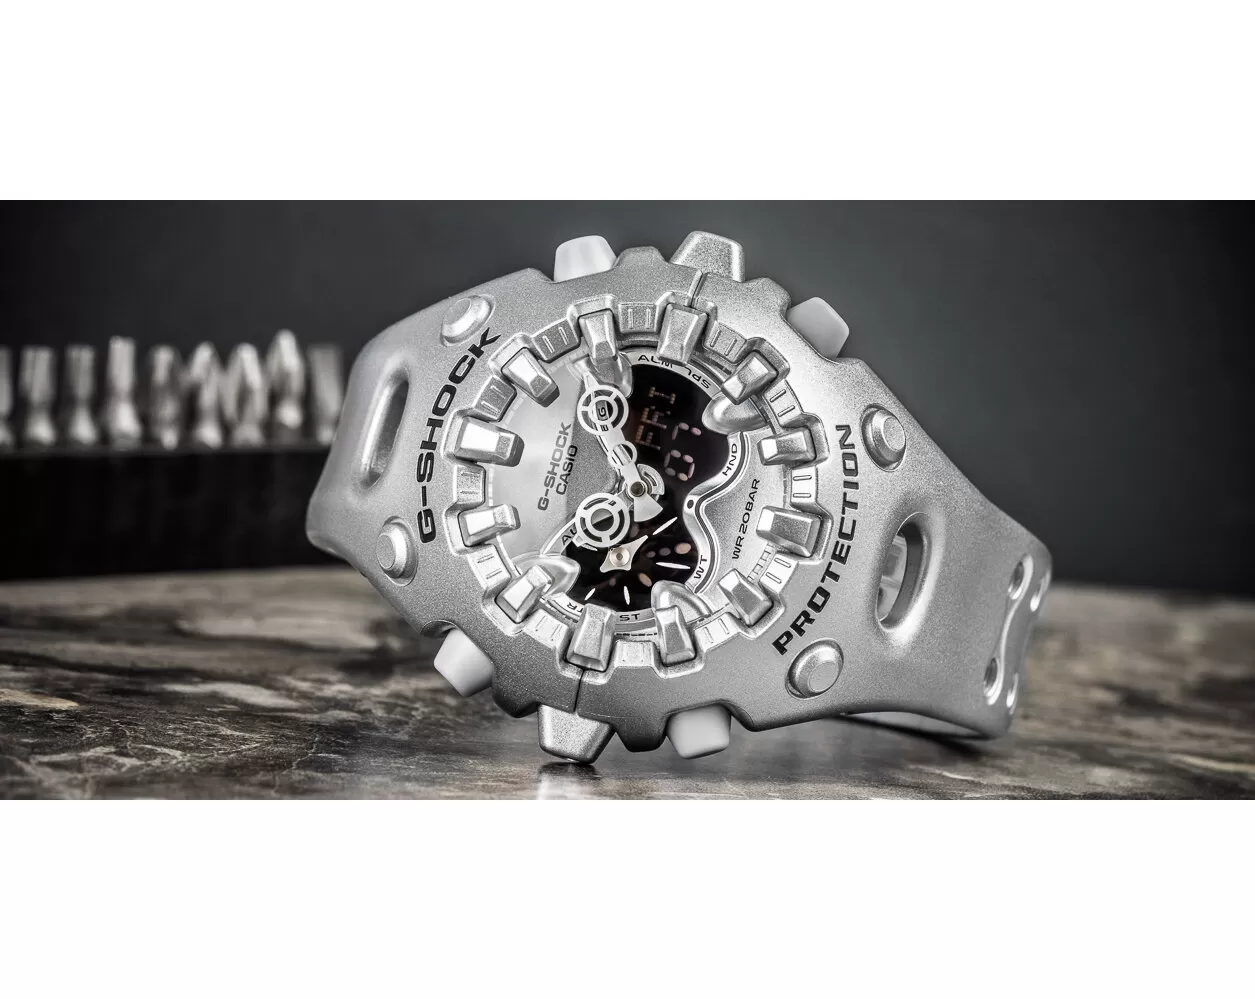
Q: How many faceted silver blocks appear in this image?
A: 12